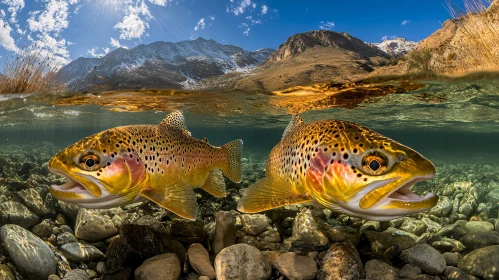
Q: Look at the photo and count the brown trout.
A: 2